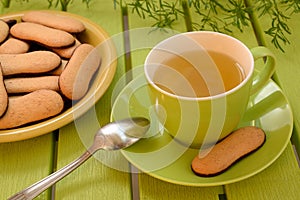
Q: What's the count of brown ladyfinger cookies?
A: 12